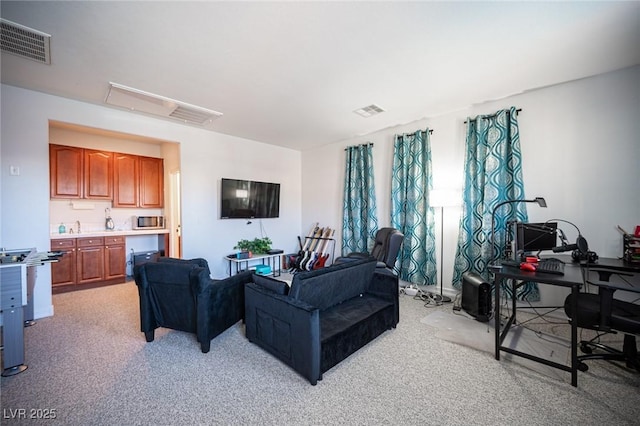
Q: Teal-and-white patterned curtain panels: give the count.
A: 3